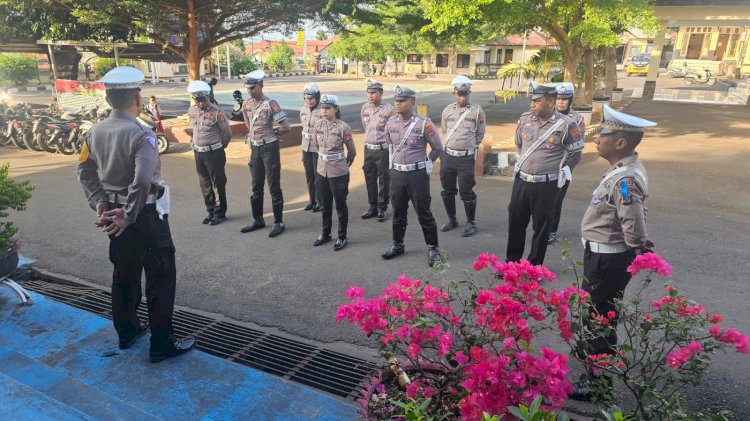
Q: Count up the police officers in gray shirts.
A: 11